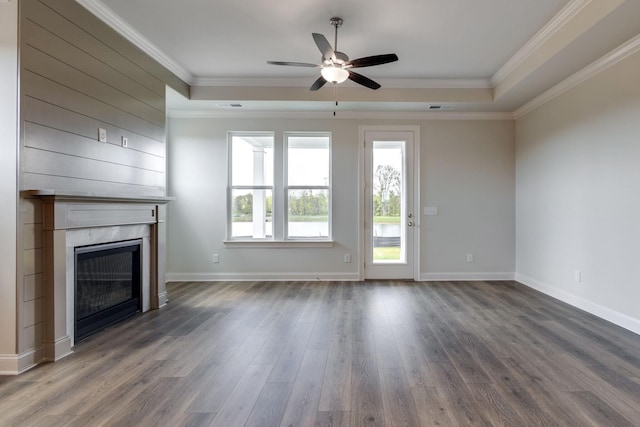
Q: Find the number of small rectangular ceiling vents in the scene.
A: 2